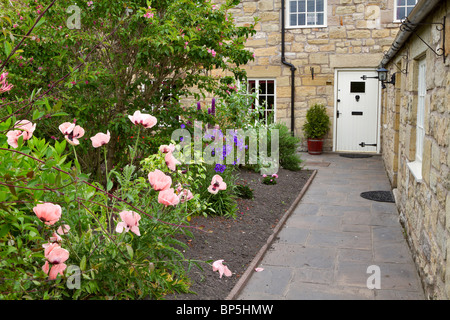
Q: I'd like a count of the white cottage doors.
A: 1